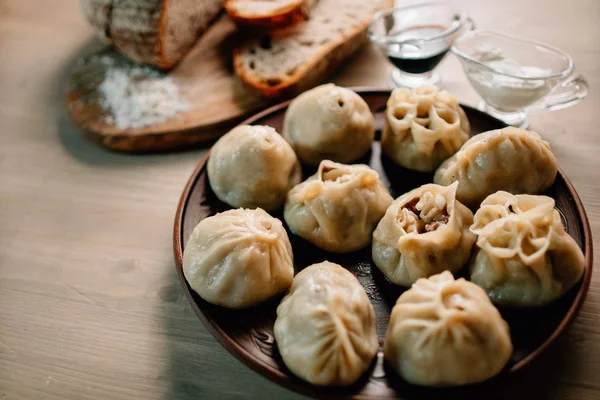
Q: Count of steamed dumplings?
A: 10